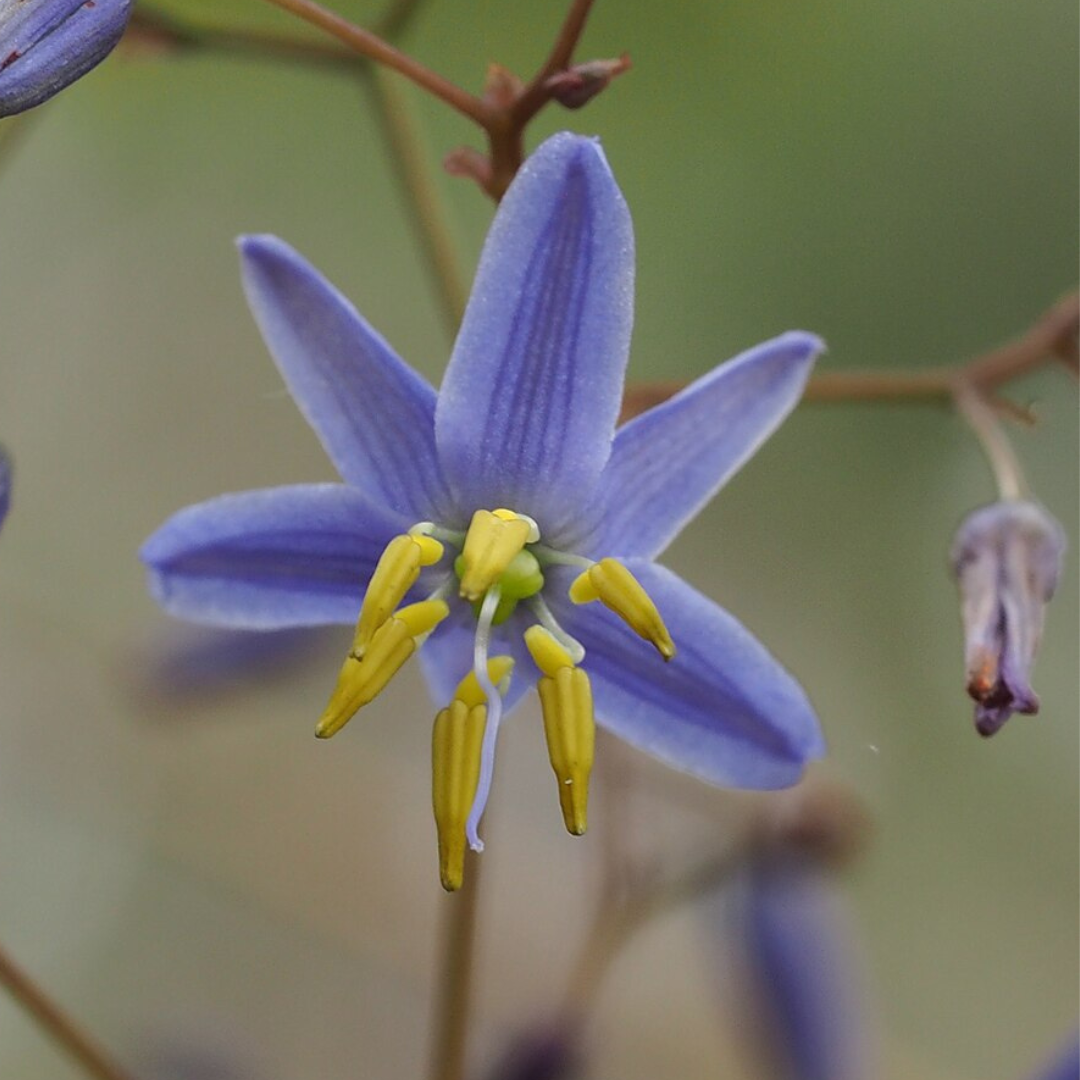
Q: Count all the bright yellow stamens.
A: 6